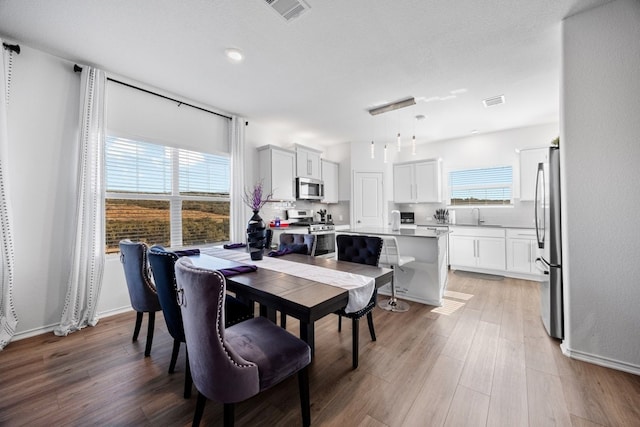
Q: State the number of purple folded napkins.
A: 4